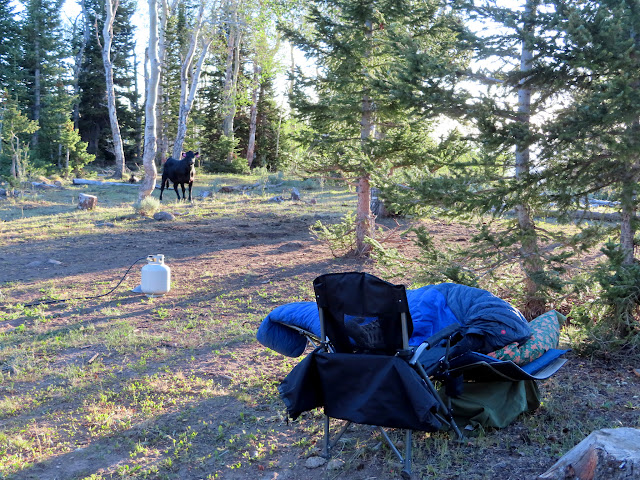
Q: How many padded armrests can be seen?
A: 1